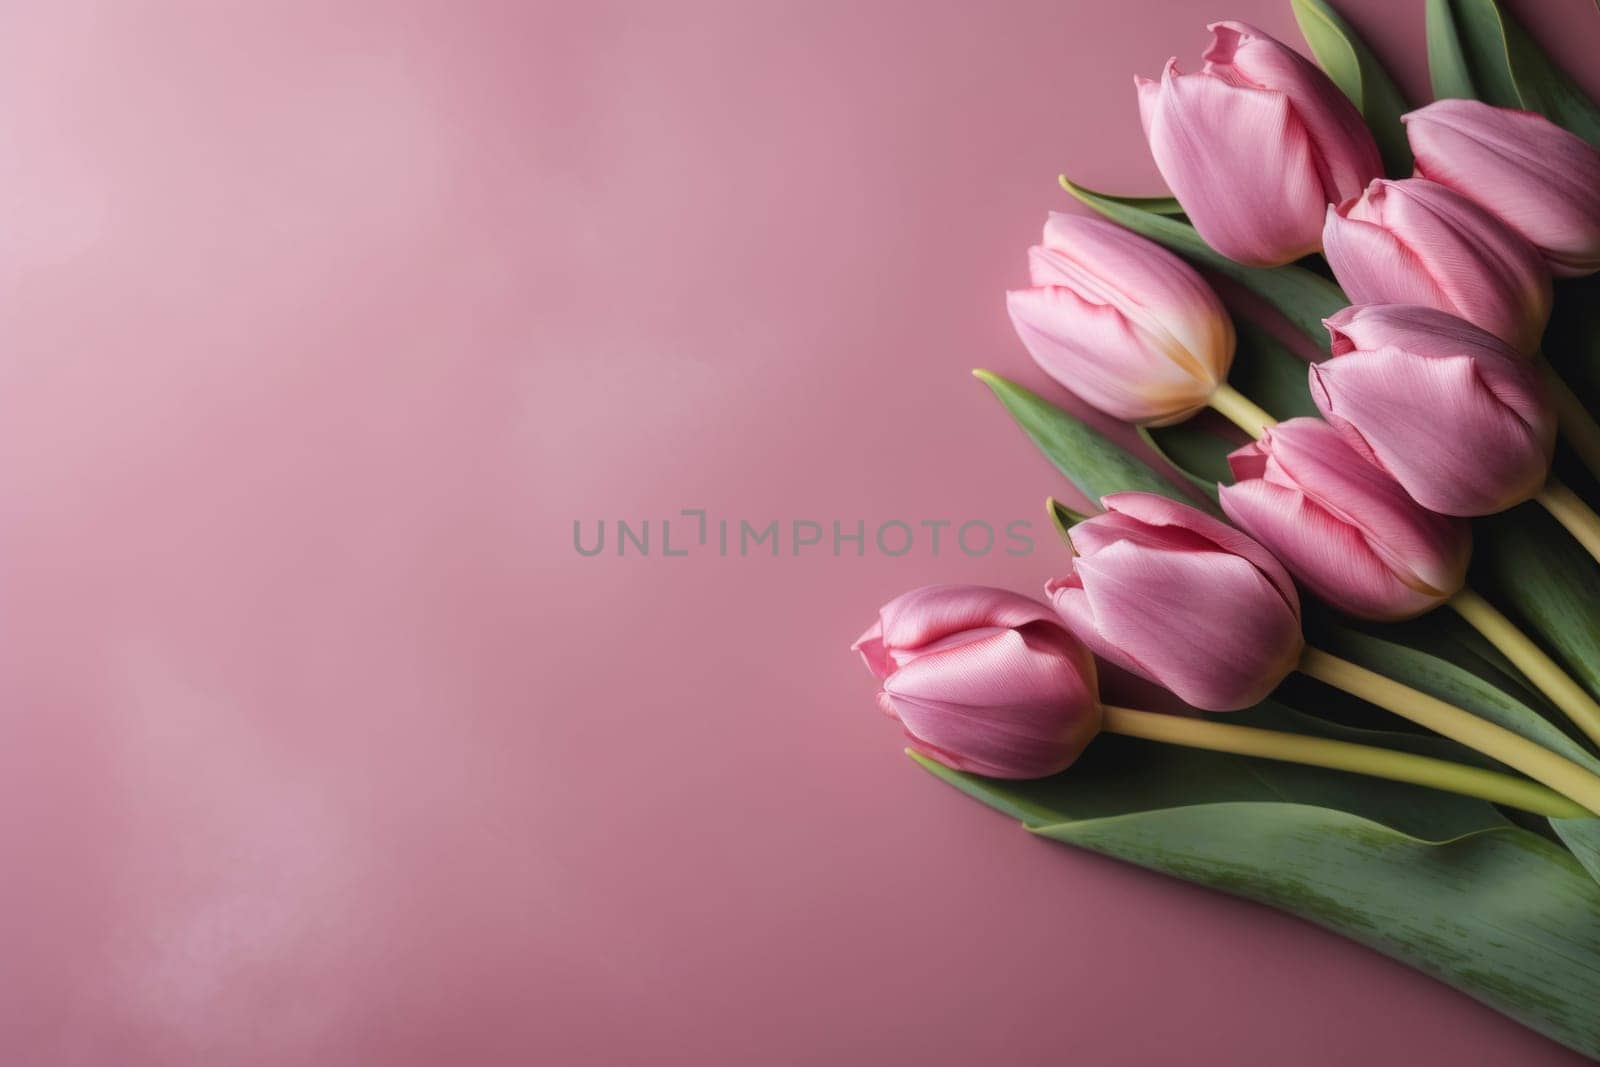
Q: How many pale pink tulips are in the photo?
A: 8